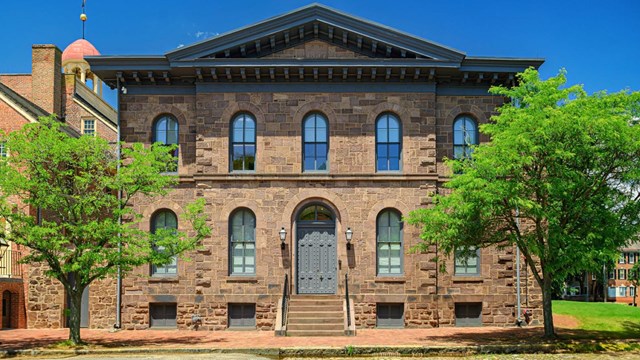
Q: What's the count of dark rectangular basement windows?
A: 4